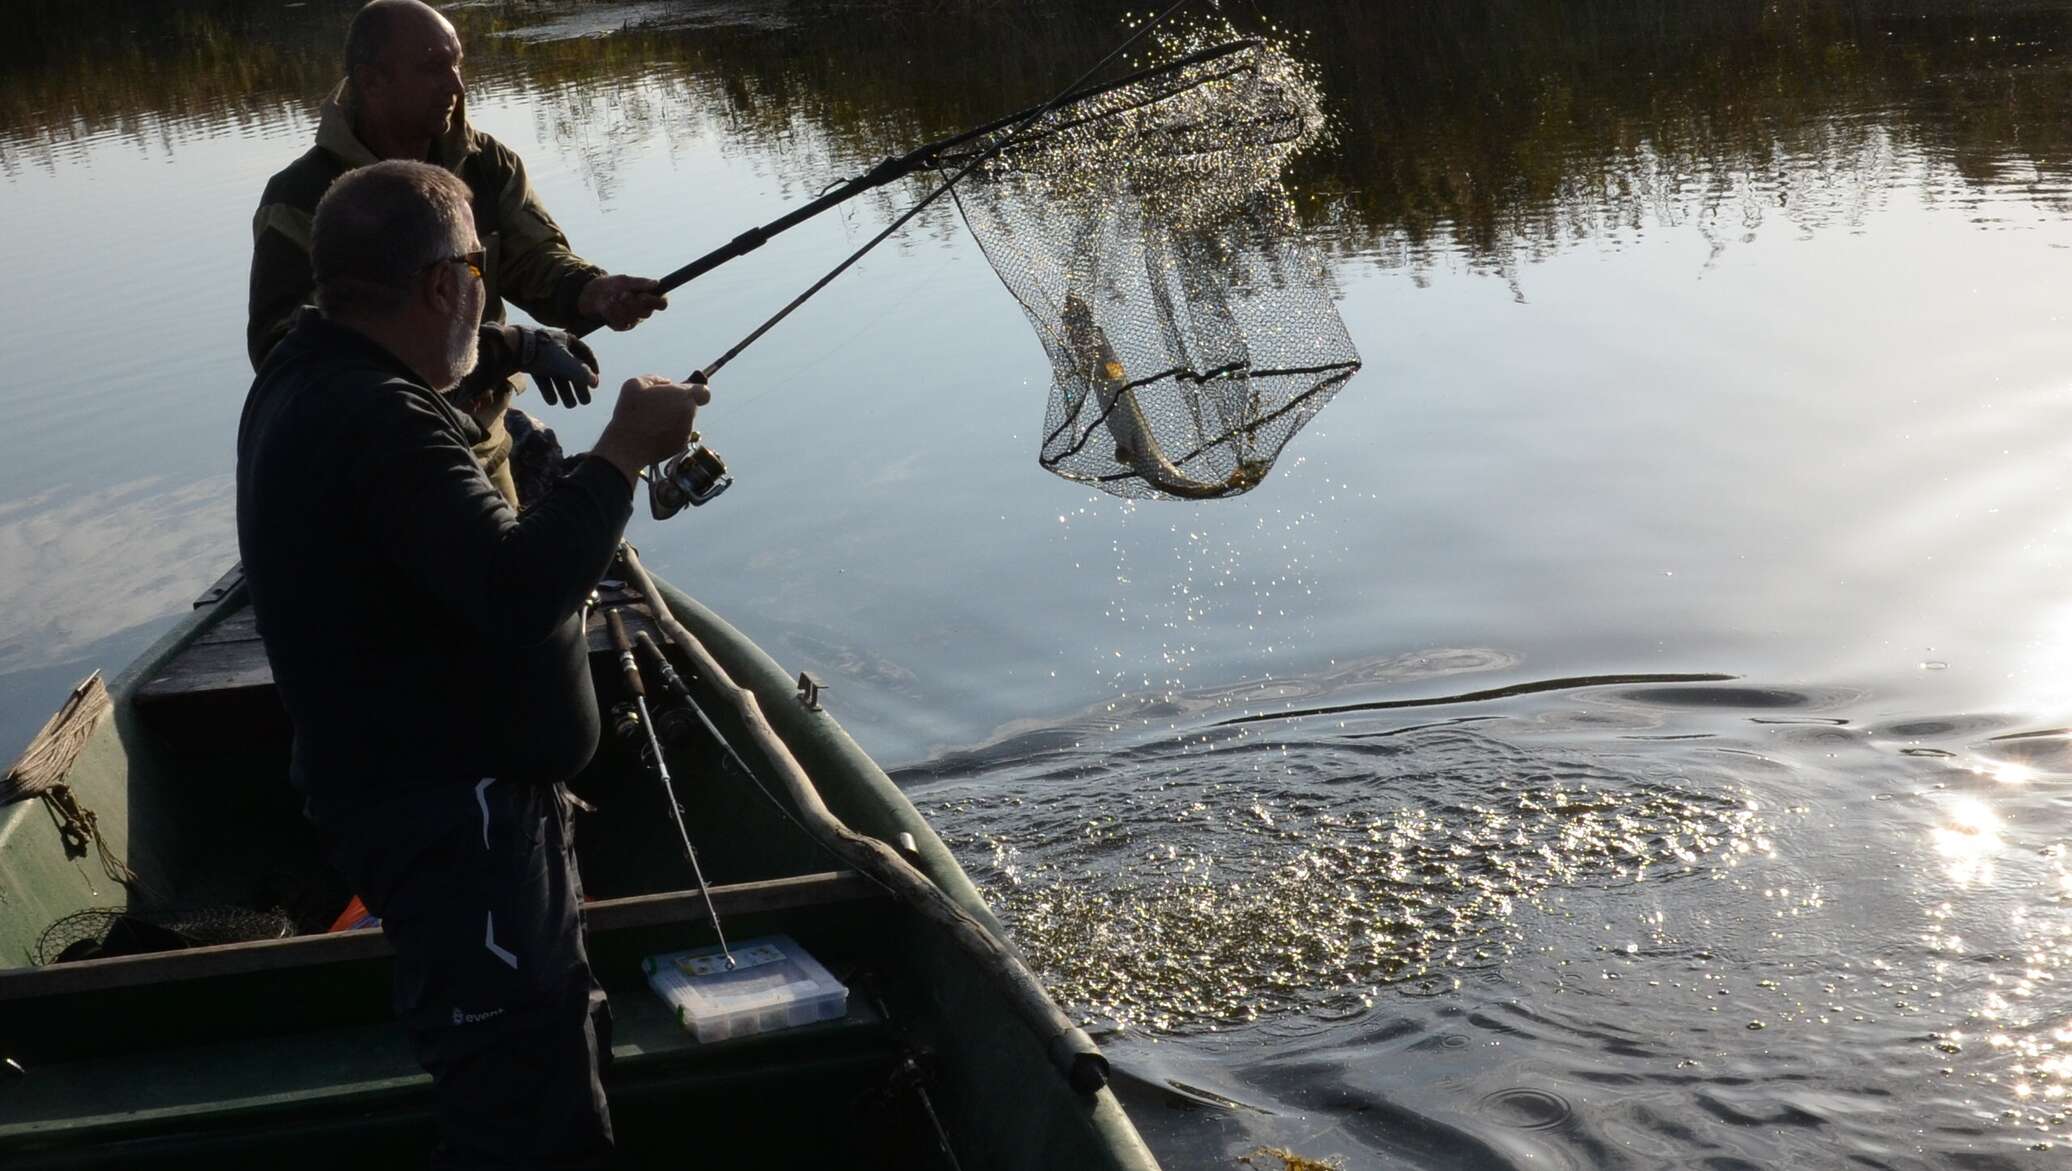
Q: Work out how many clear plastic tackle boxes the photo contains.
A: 1